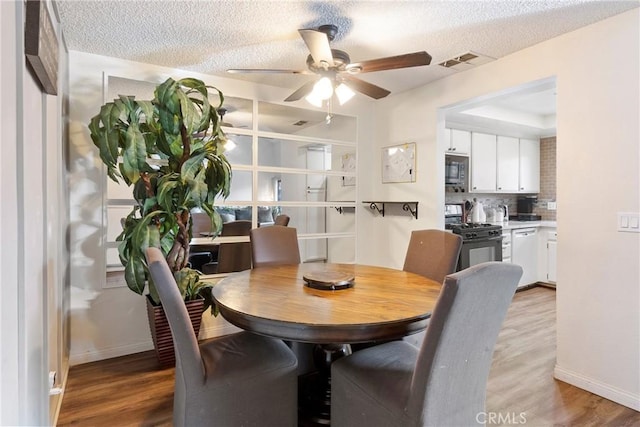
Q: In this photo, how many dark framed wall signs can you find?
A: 1